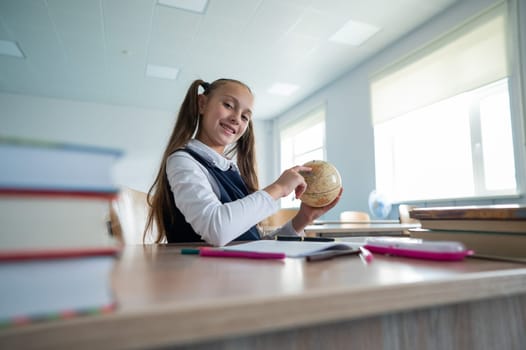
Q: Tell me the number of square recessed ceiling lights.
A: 5